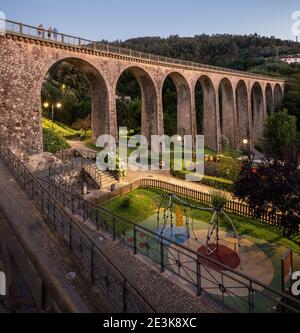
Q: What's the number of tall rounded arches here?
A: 9